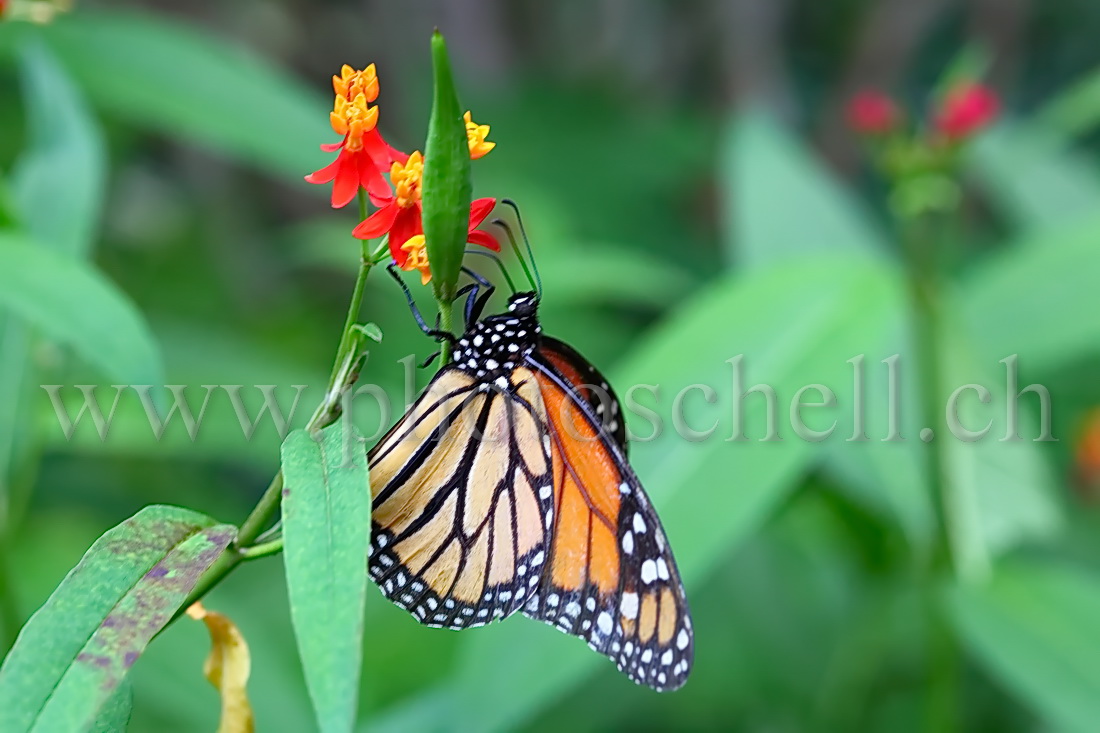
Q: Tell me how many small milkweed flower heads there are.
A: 5